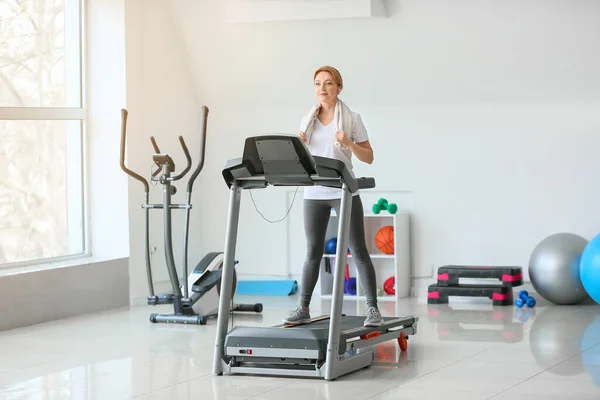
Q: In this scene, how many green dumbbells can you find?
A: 2